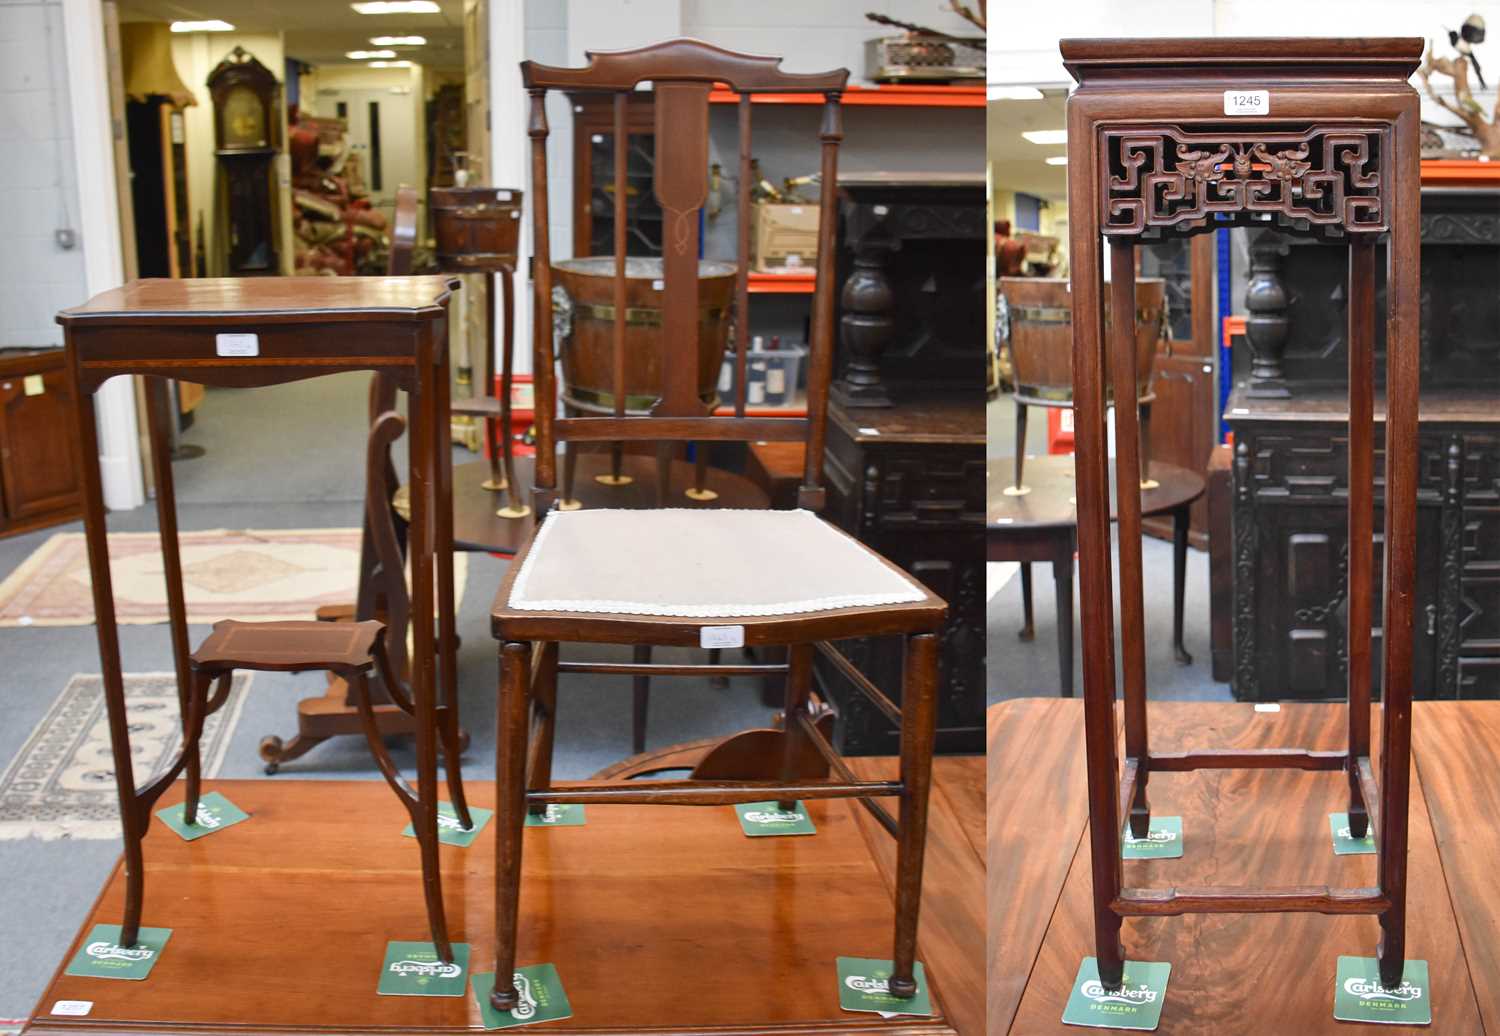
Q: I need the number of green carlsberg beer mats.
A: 12